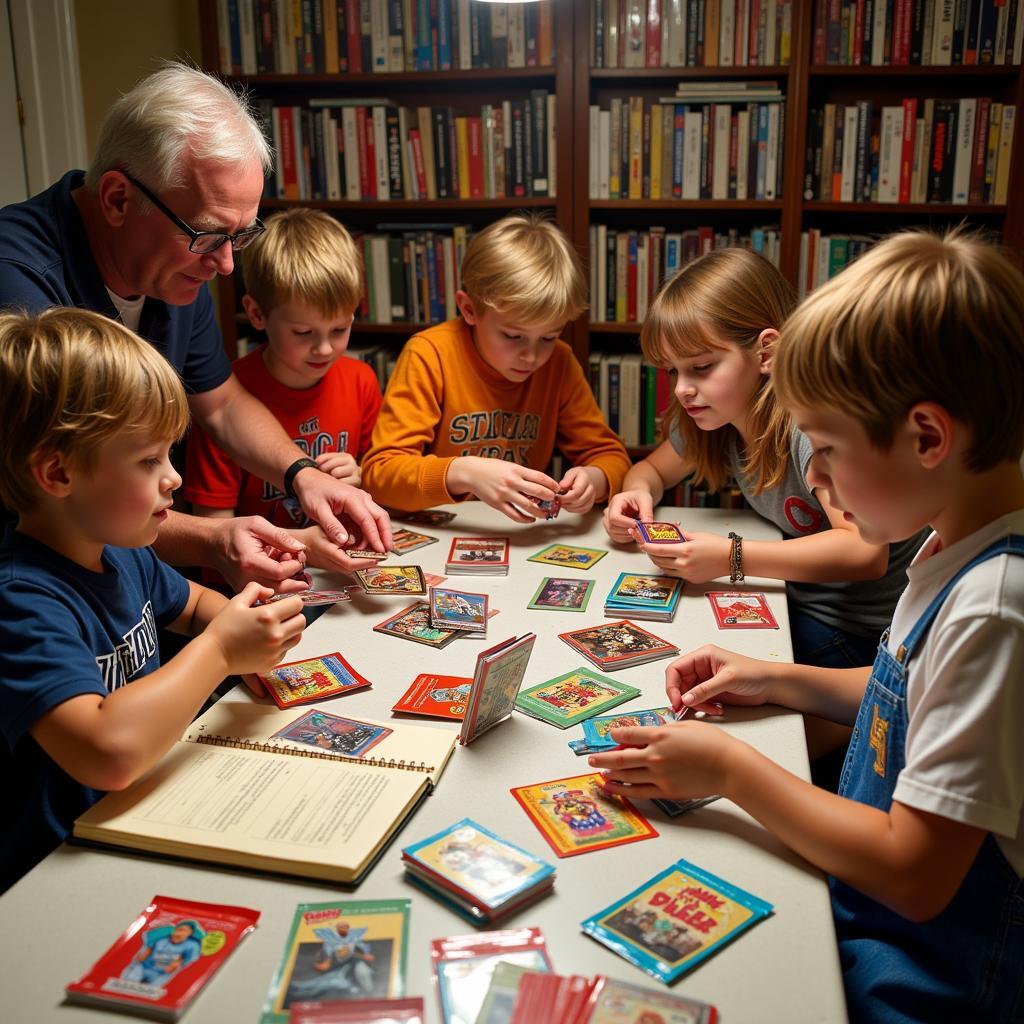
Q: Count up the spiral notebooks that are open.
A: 1